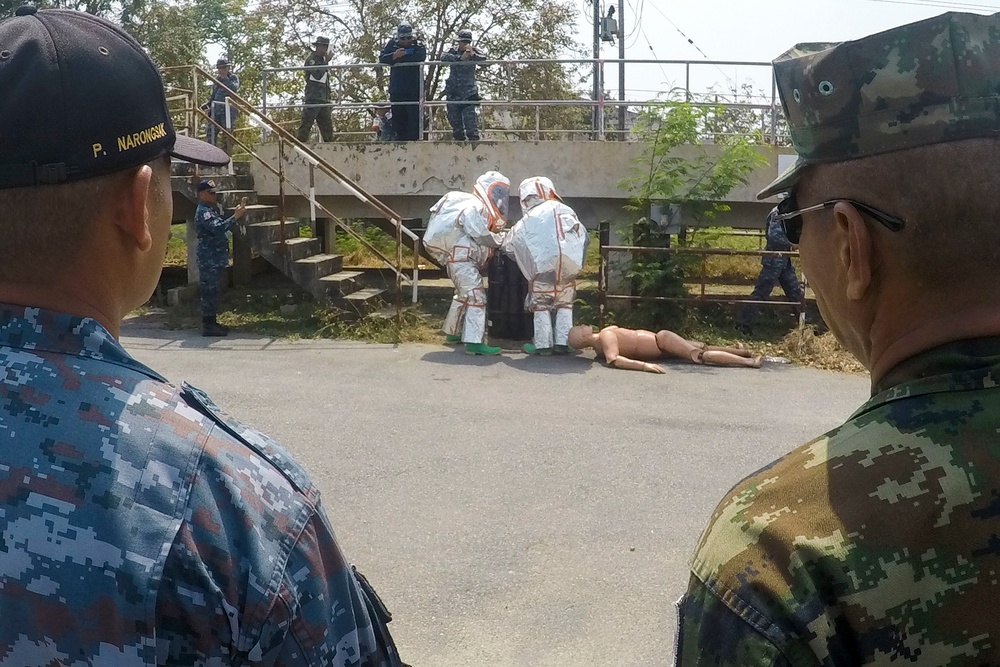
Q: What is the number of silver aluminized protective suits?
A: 2